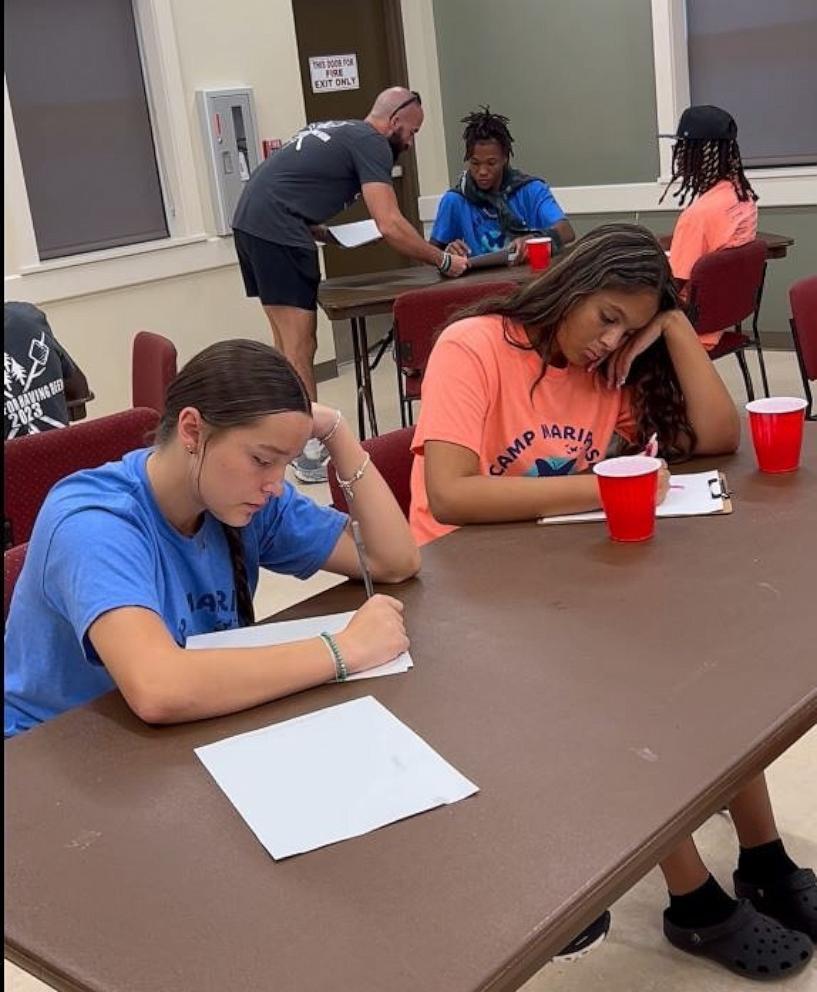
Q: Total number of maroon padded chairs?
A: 7